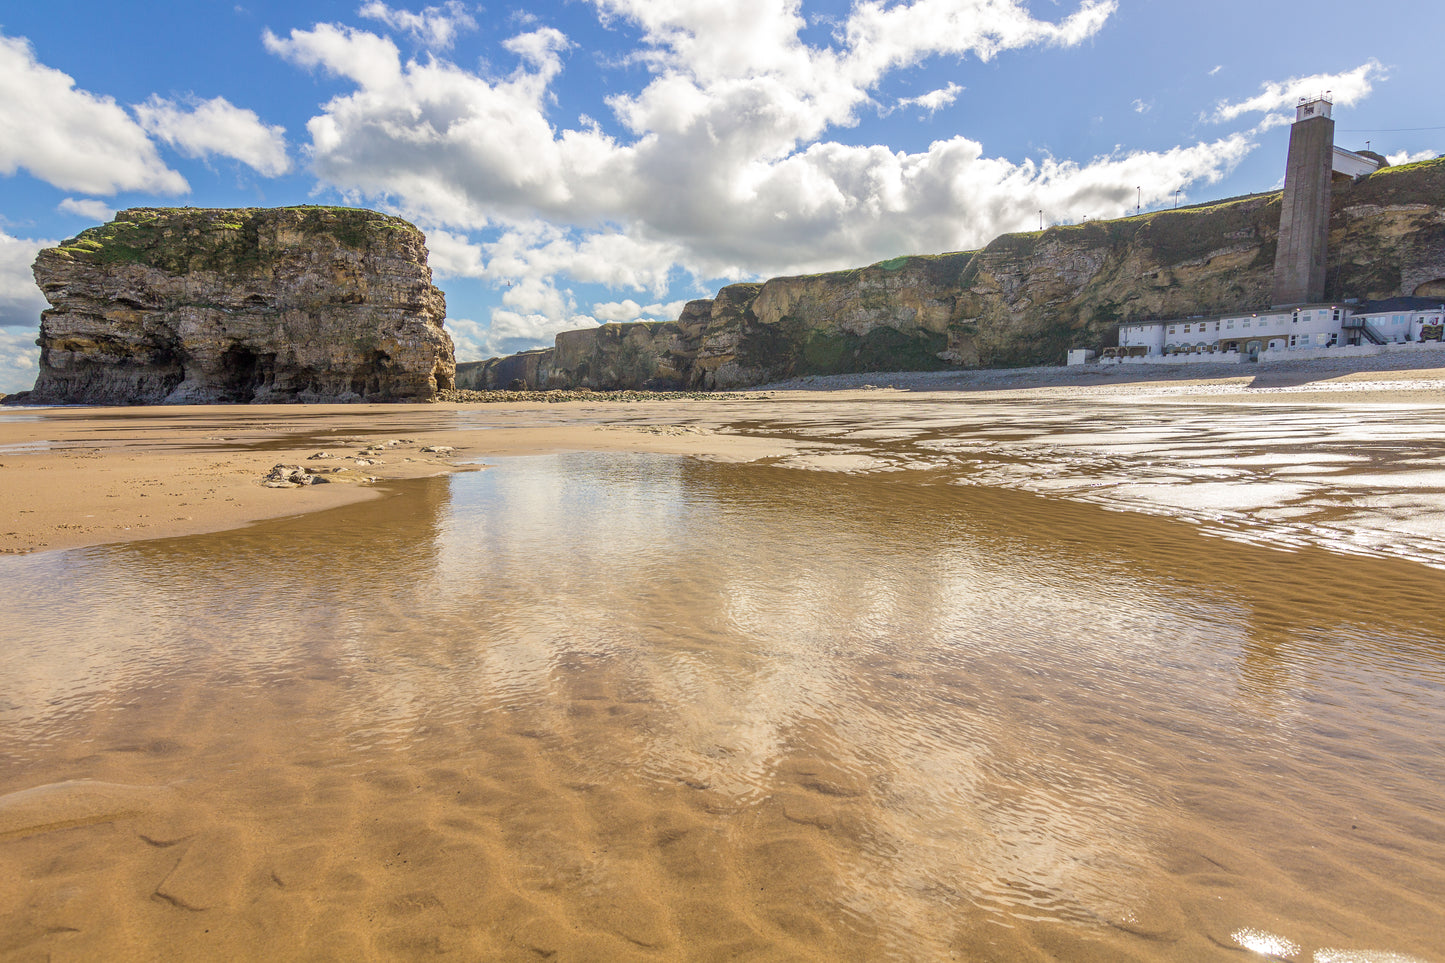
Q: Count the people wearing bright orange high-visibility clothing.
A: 0